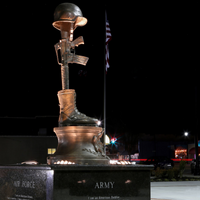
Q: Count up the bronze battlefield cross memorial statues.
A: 1